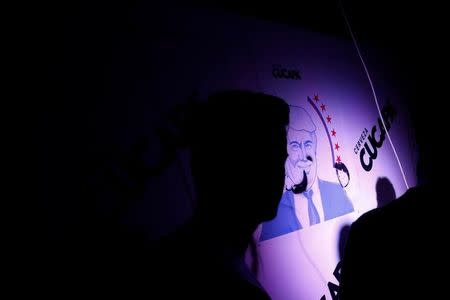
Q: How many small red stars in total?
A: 6